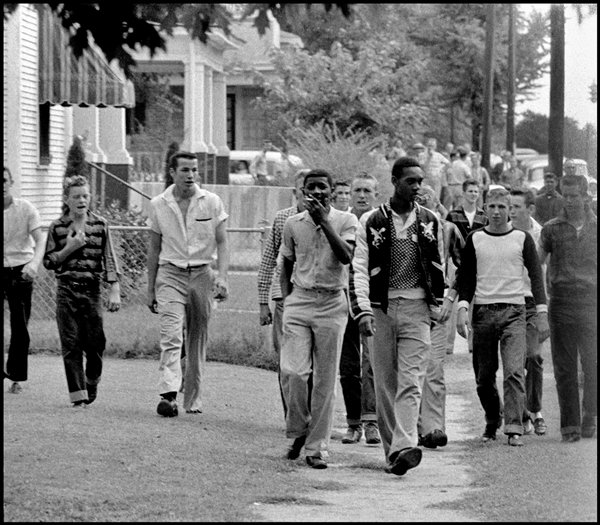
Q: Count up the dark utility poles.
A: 3